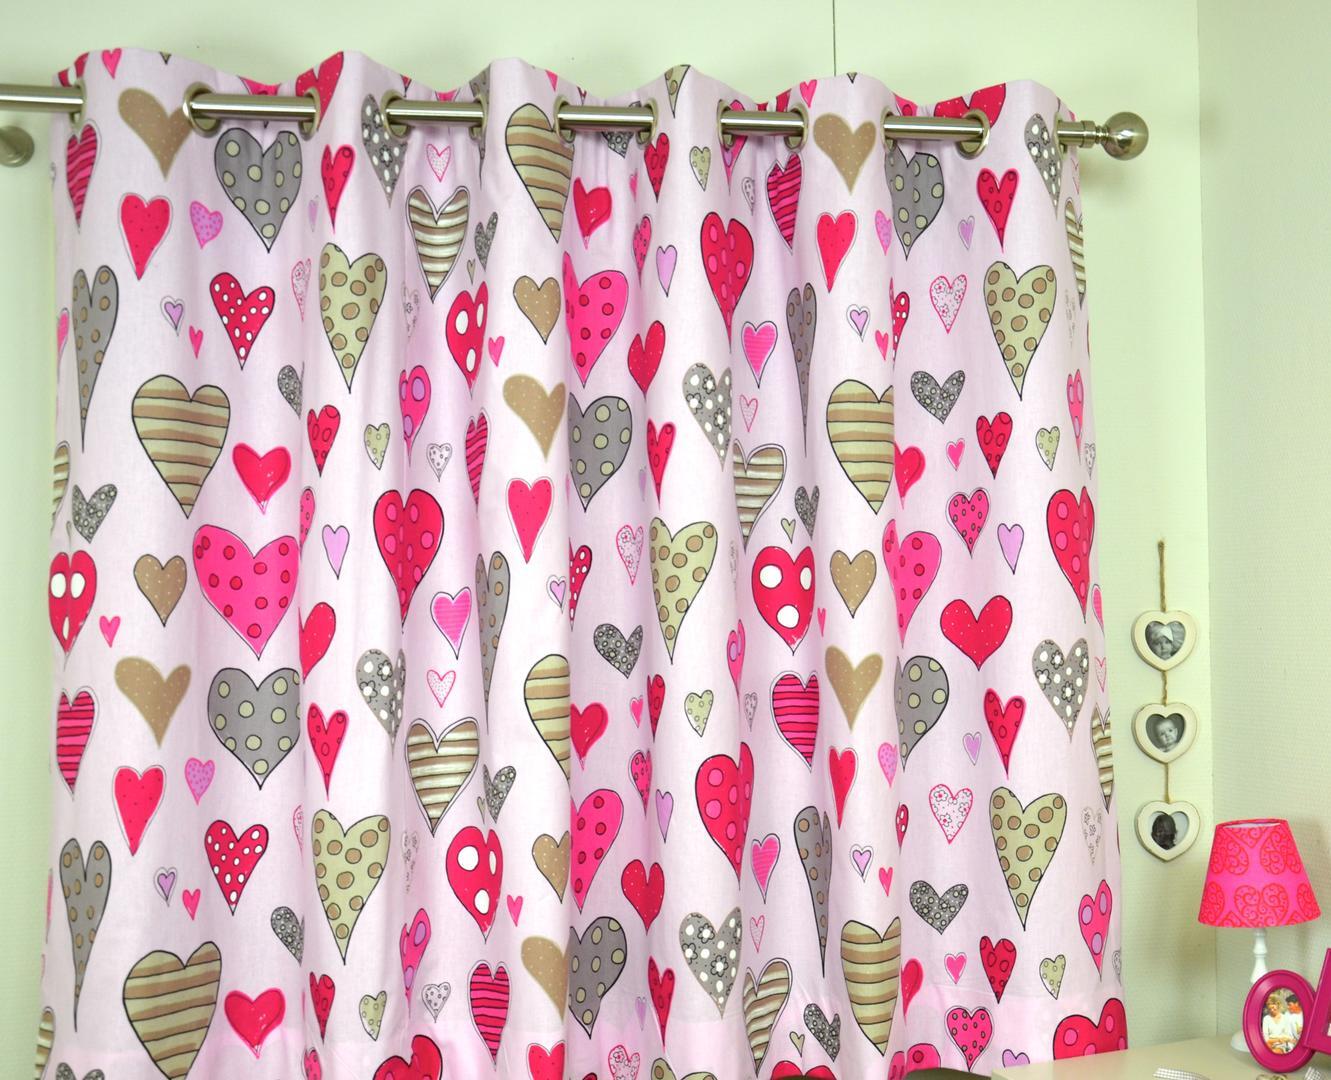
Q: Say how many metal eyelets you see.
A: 12